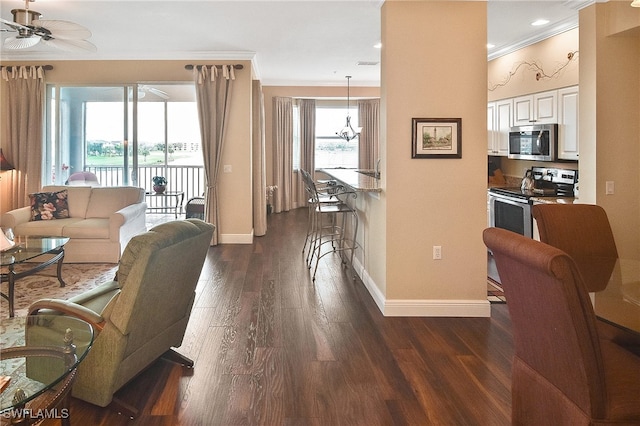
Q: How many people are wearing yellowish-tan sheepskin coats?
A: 0